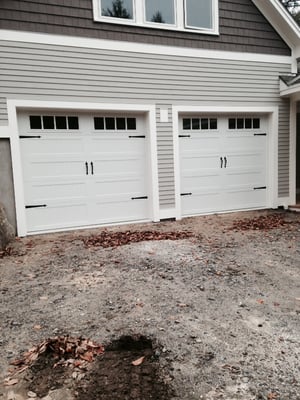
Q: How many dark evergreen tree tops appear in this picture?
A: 2